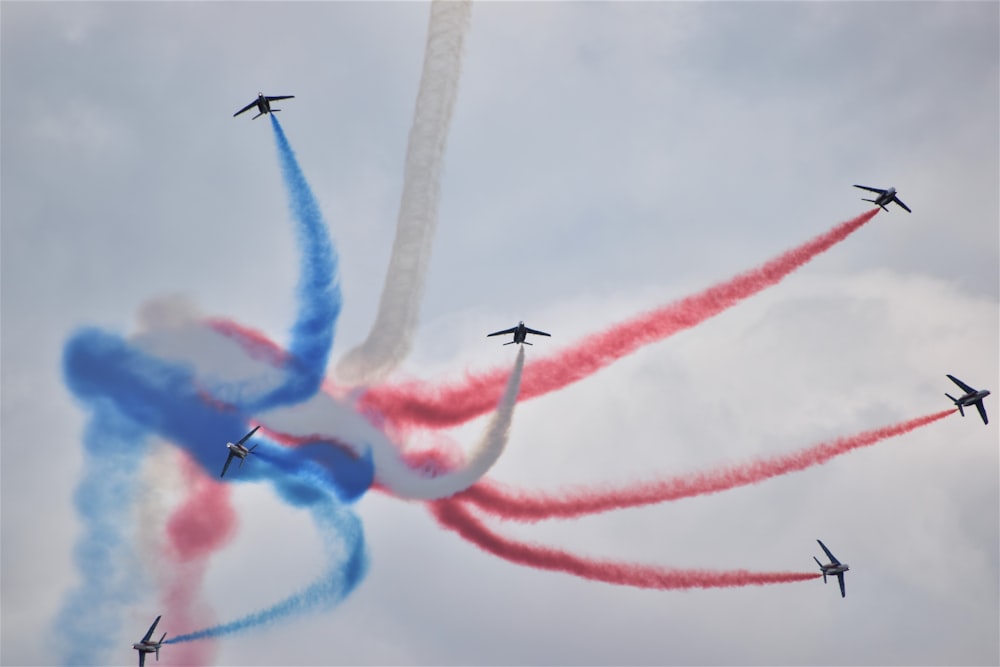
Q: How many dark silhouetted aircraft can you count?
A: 7